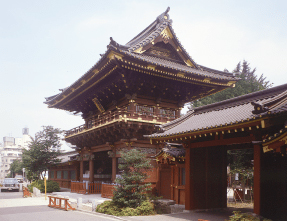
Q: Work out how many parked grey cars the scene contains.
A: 1